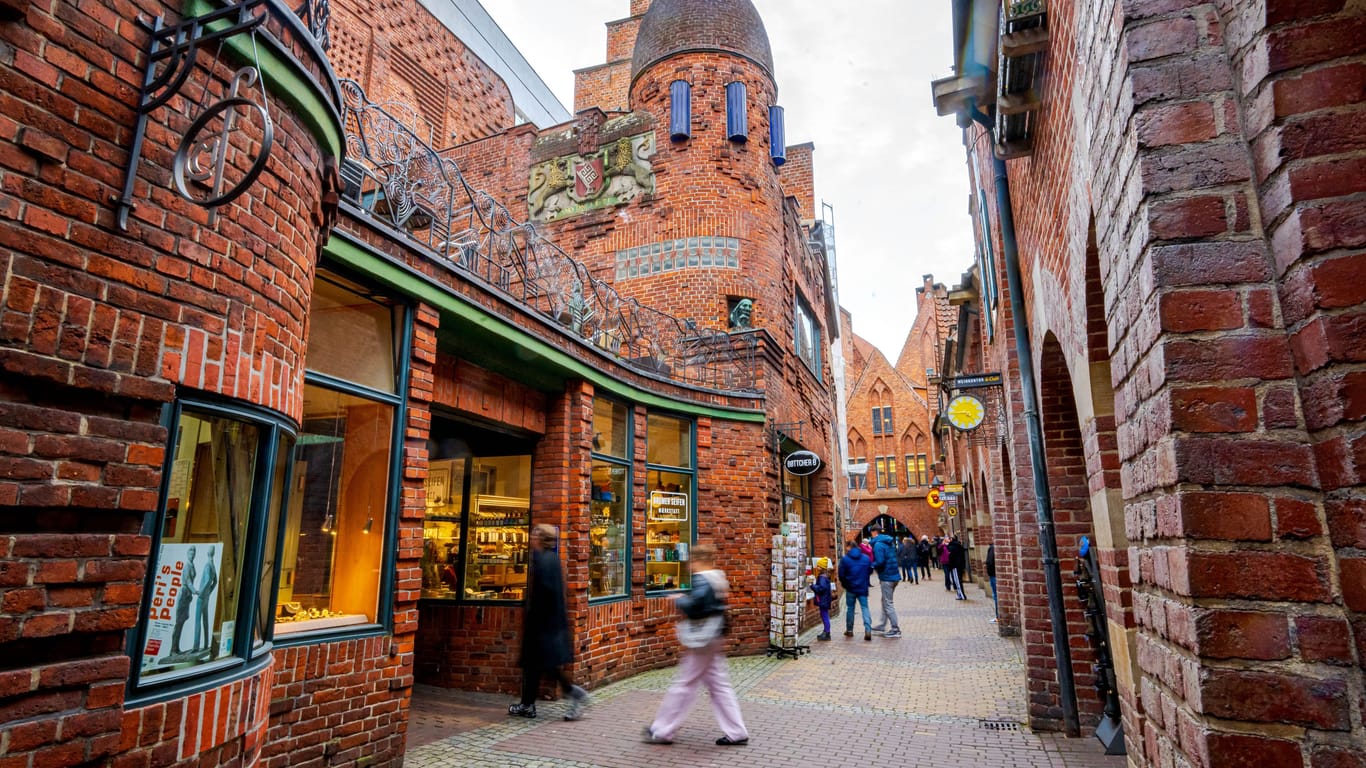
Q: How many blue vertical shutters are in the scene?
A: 3